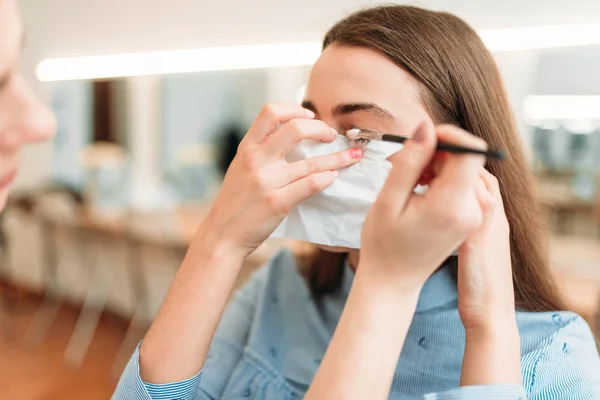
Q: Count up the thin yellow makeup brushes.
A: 0